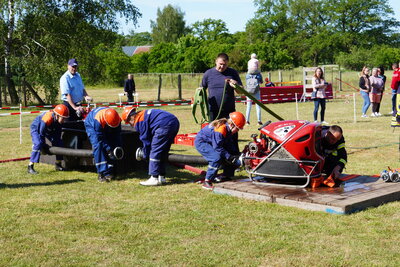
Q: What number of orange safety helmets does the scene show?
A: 4